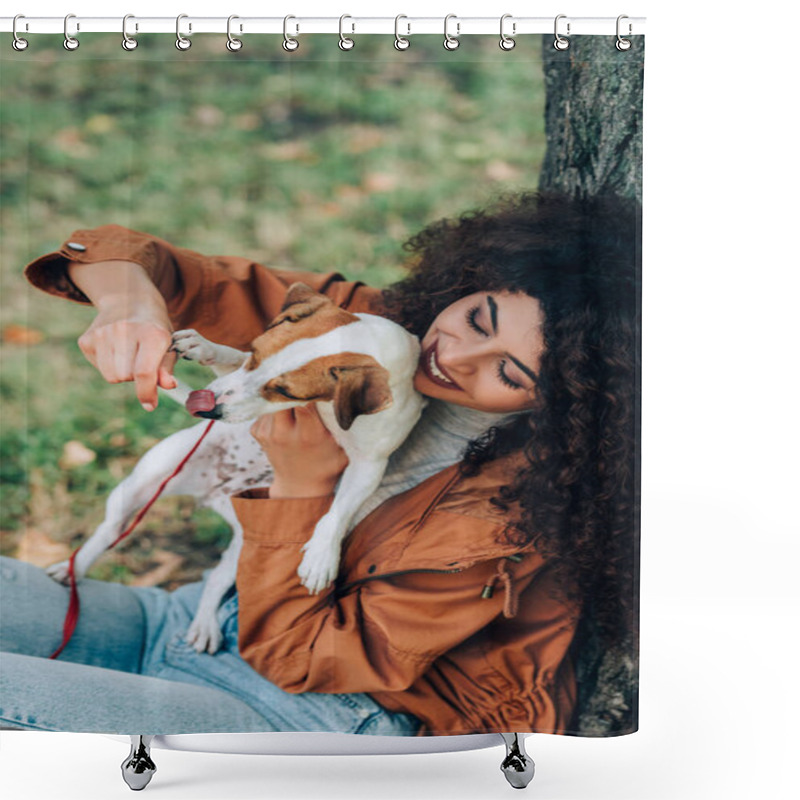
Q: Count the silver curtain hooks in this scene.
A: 12